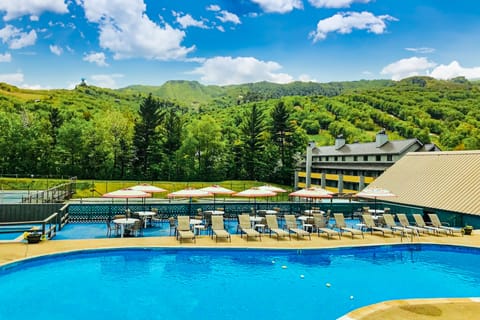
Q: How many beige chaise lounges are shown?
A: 12